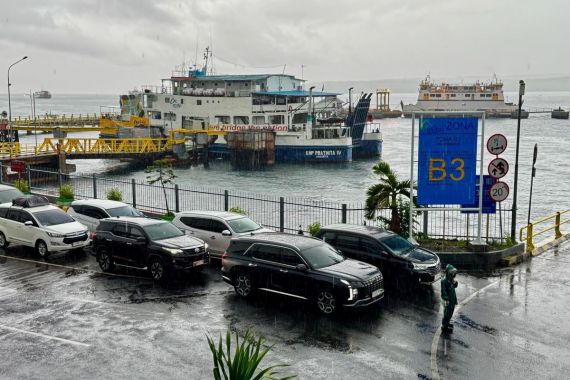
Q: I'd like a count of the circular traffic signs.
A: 3